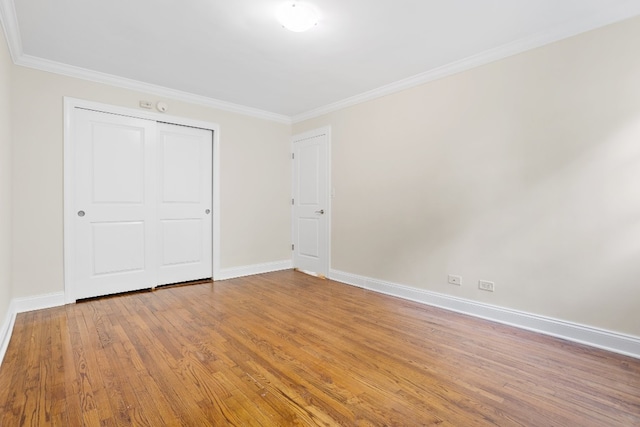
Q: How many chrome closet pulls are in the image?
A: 2